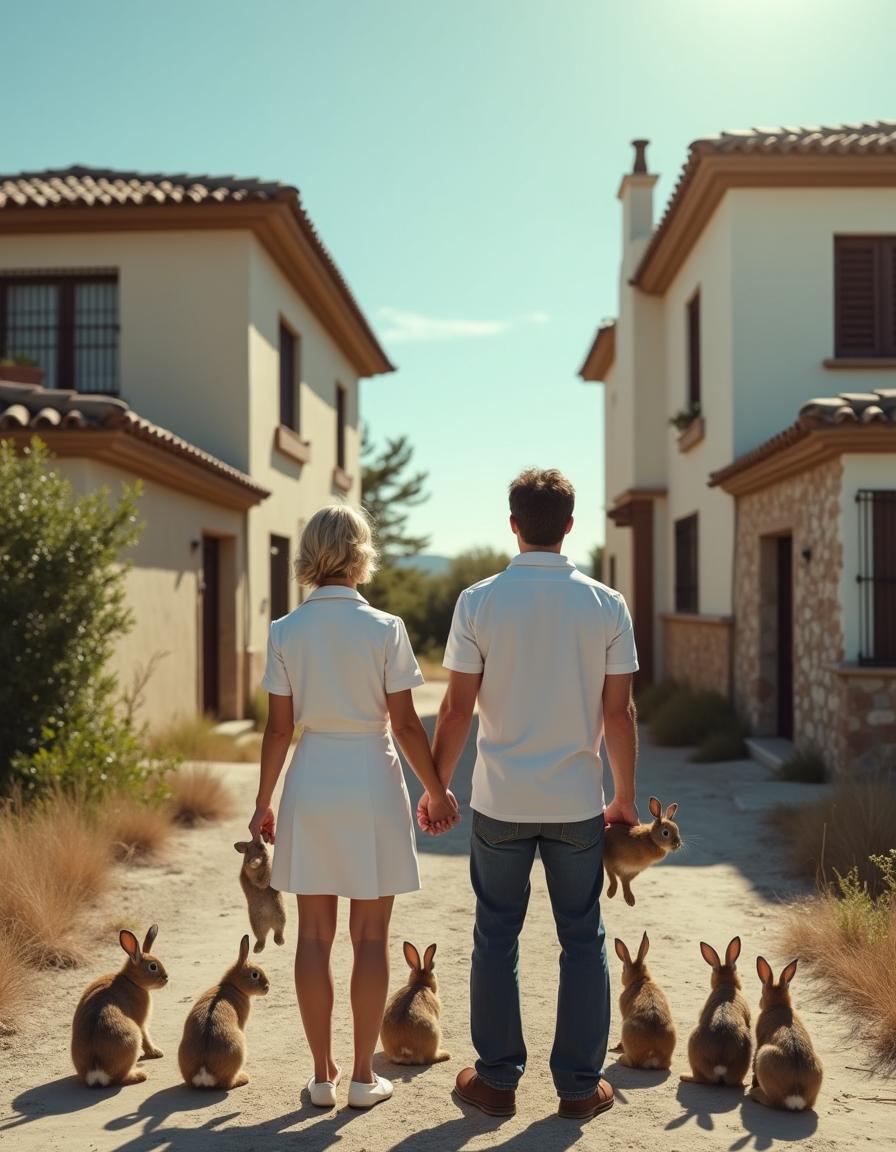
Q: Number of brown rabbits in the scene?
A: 8